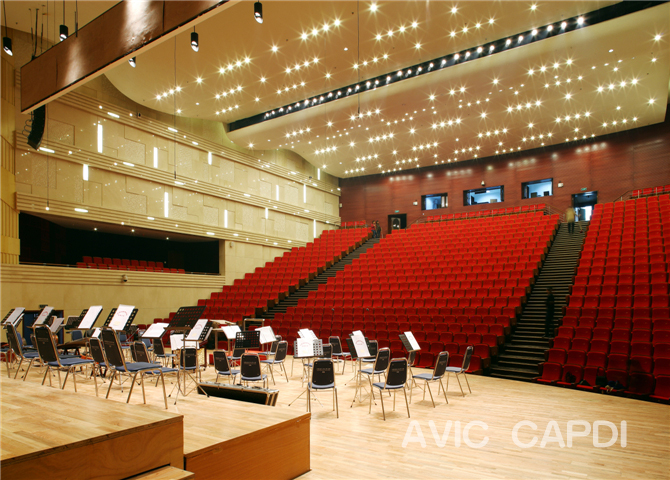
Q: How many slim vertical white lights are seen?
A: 11